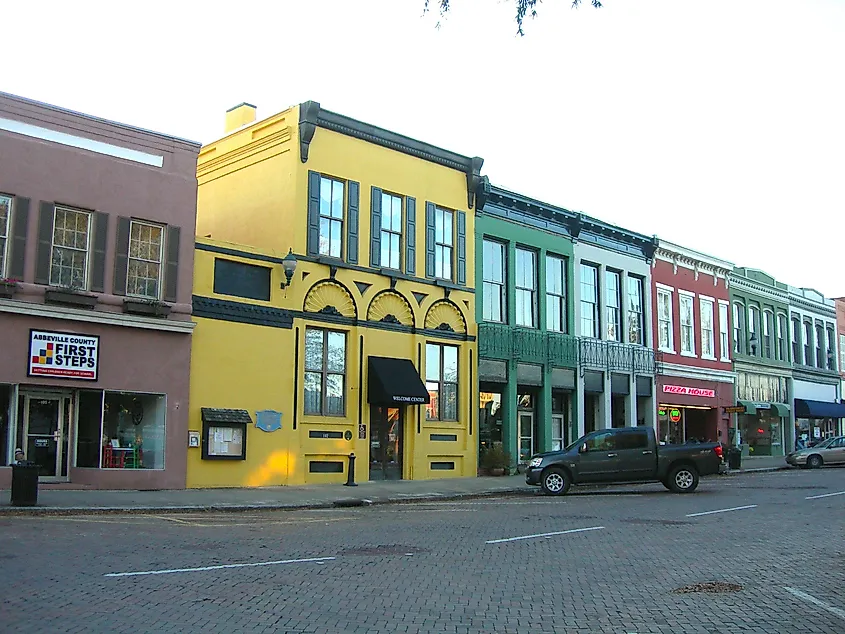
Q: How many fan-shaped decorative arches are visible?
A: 3